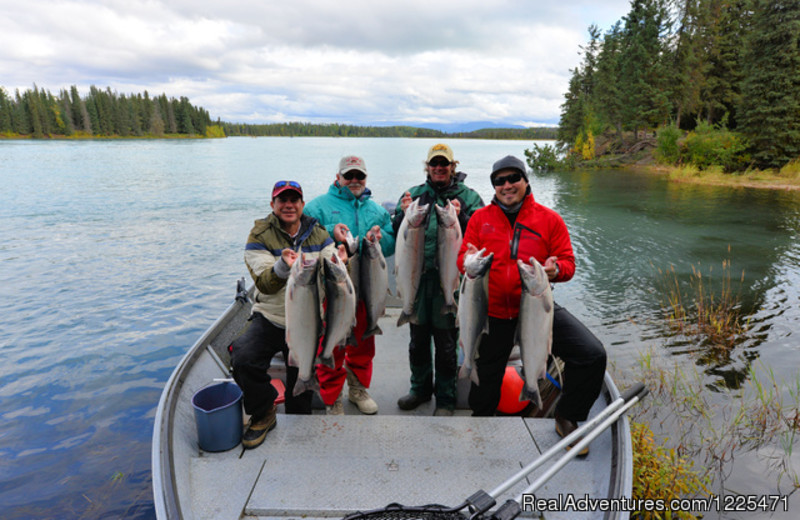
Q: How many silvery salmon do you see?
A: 8